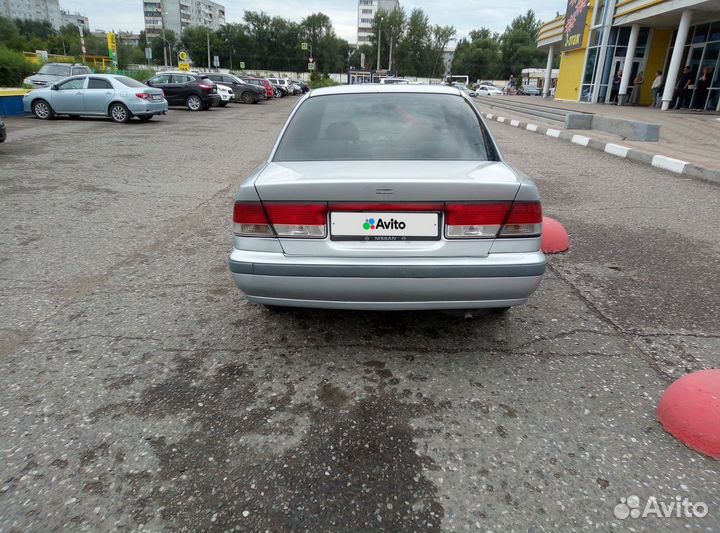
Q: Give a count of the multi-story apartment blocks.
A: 3